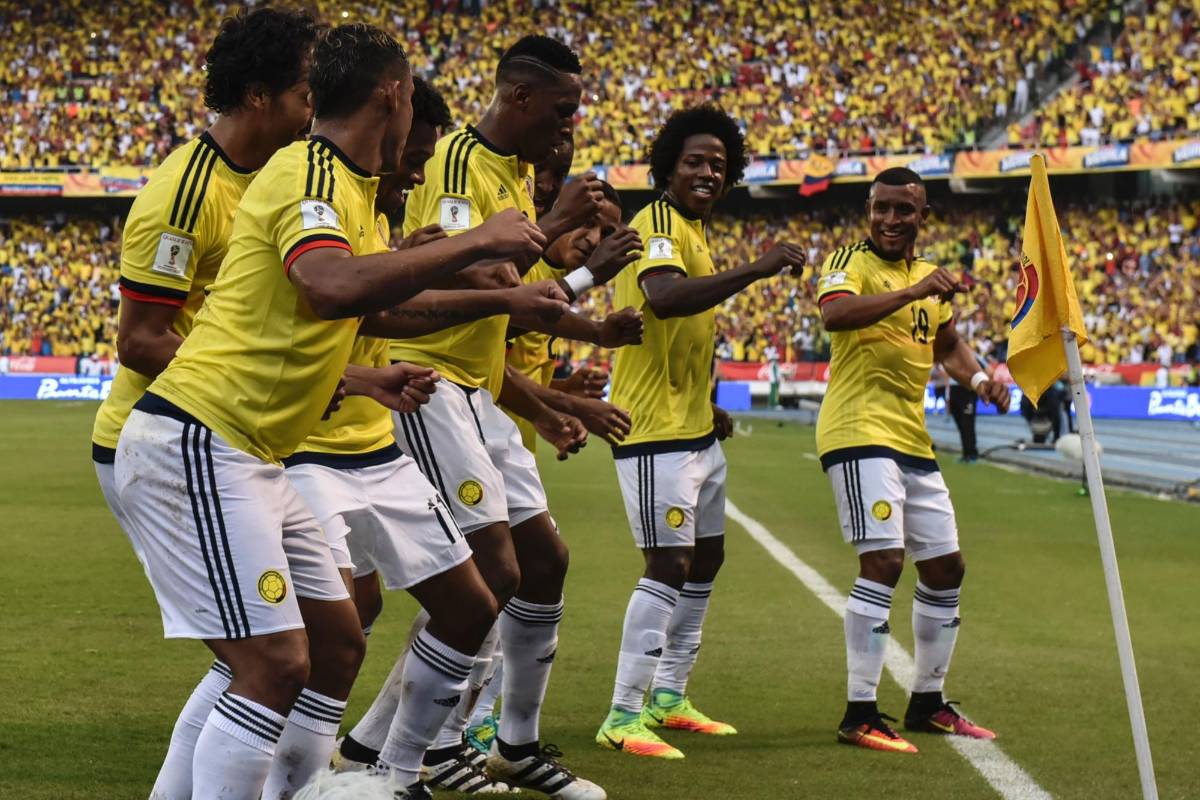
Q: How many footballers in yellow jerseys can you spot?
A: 8